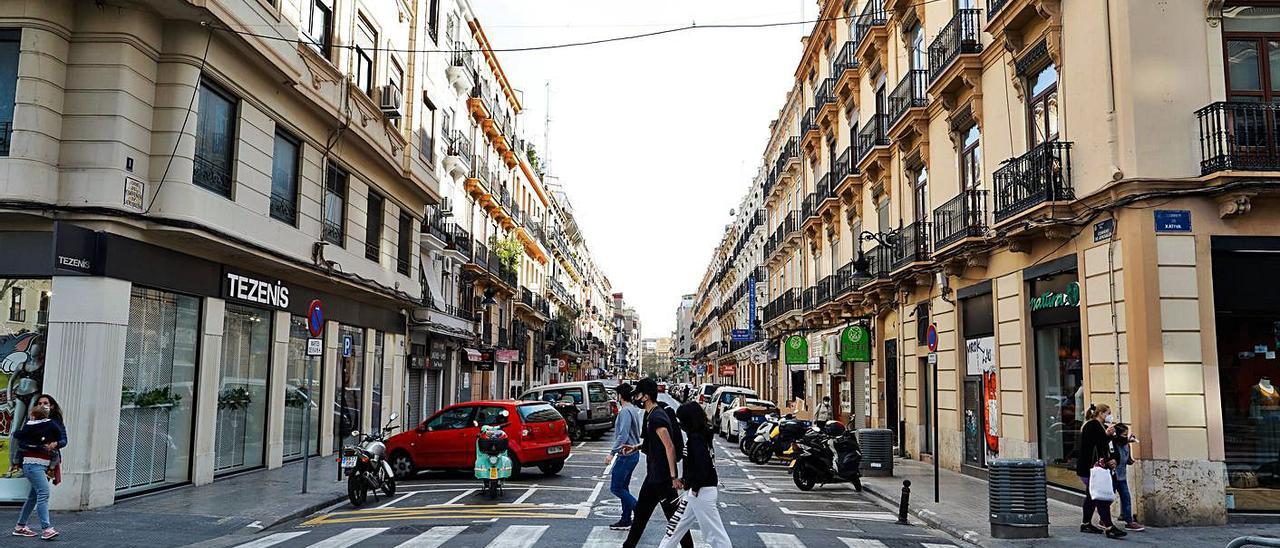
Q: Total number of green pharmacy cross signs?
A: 1